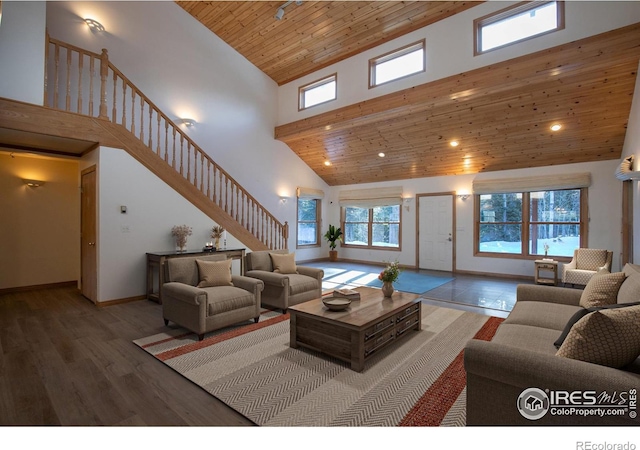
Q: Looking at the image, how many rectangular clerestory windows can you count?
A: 3